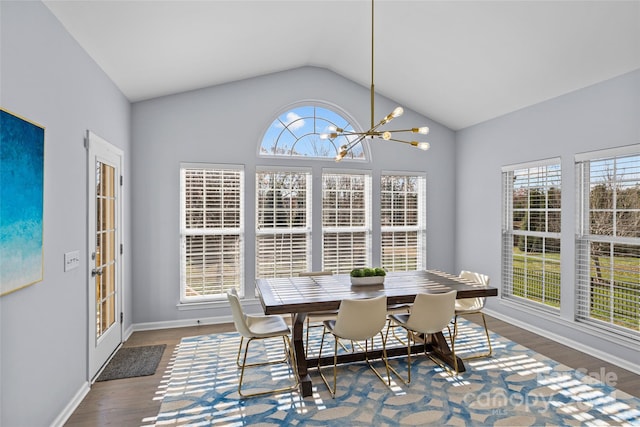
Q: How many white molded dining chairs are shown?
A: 6